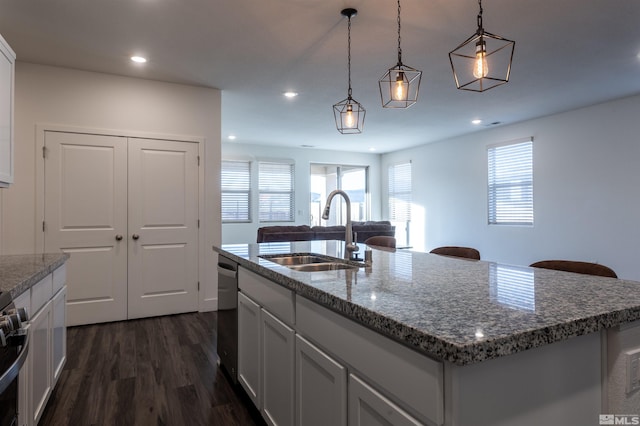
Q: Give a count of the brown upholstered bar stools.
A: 3